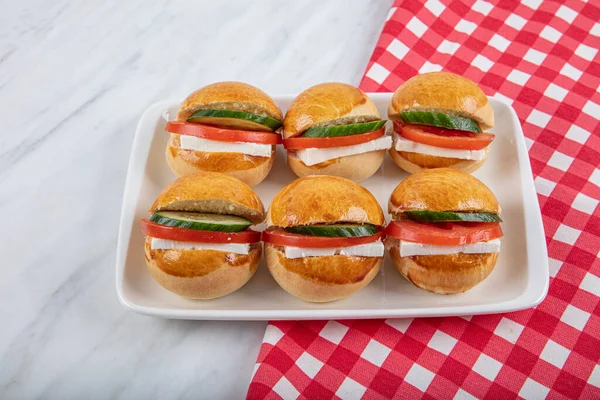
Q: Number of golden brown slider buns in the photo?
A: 6